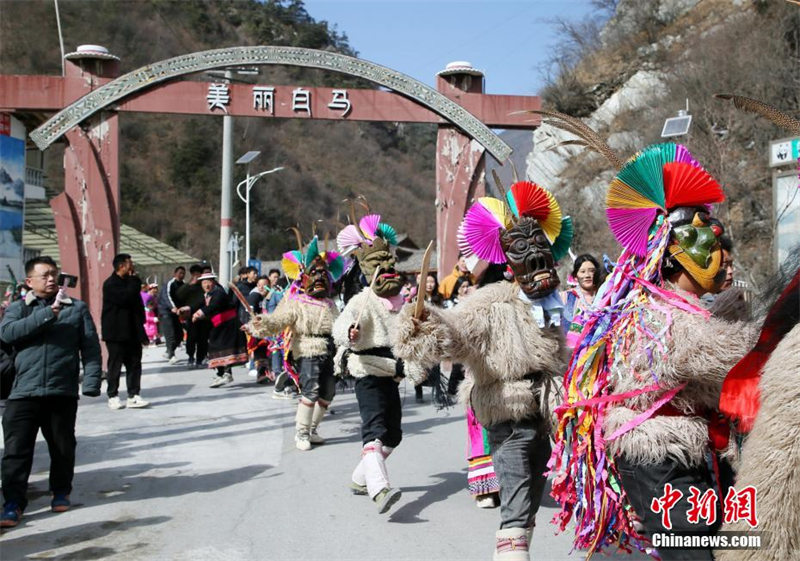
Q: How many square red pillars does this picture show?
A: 2